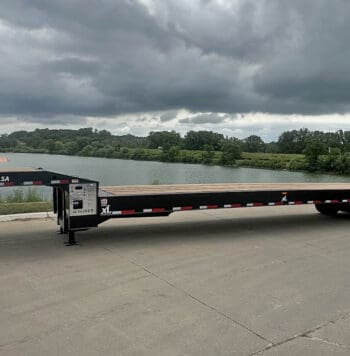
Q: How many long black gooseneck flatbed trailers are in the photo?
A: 1